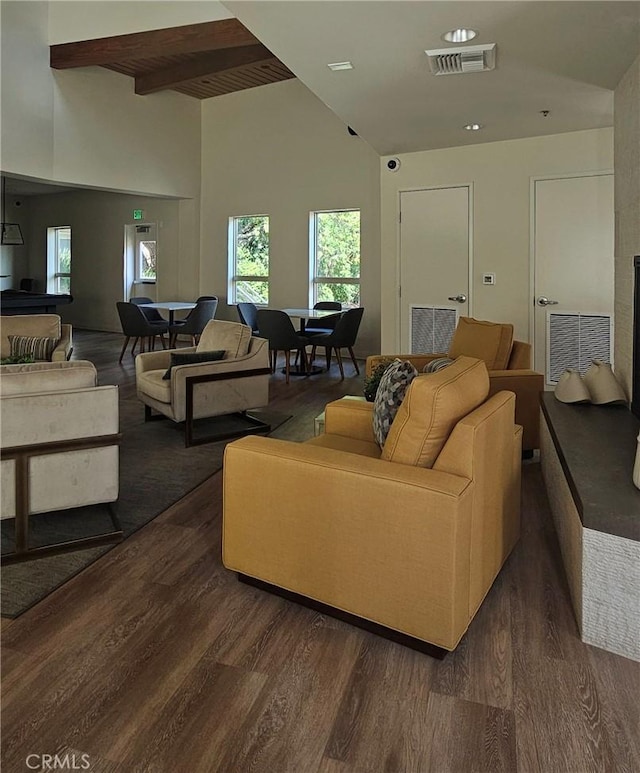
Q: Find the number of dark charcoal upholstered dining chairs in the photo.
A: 8